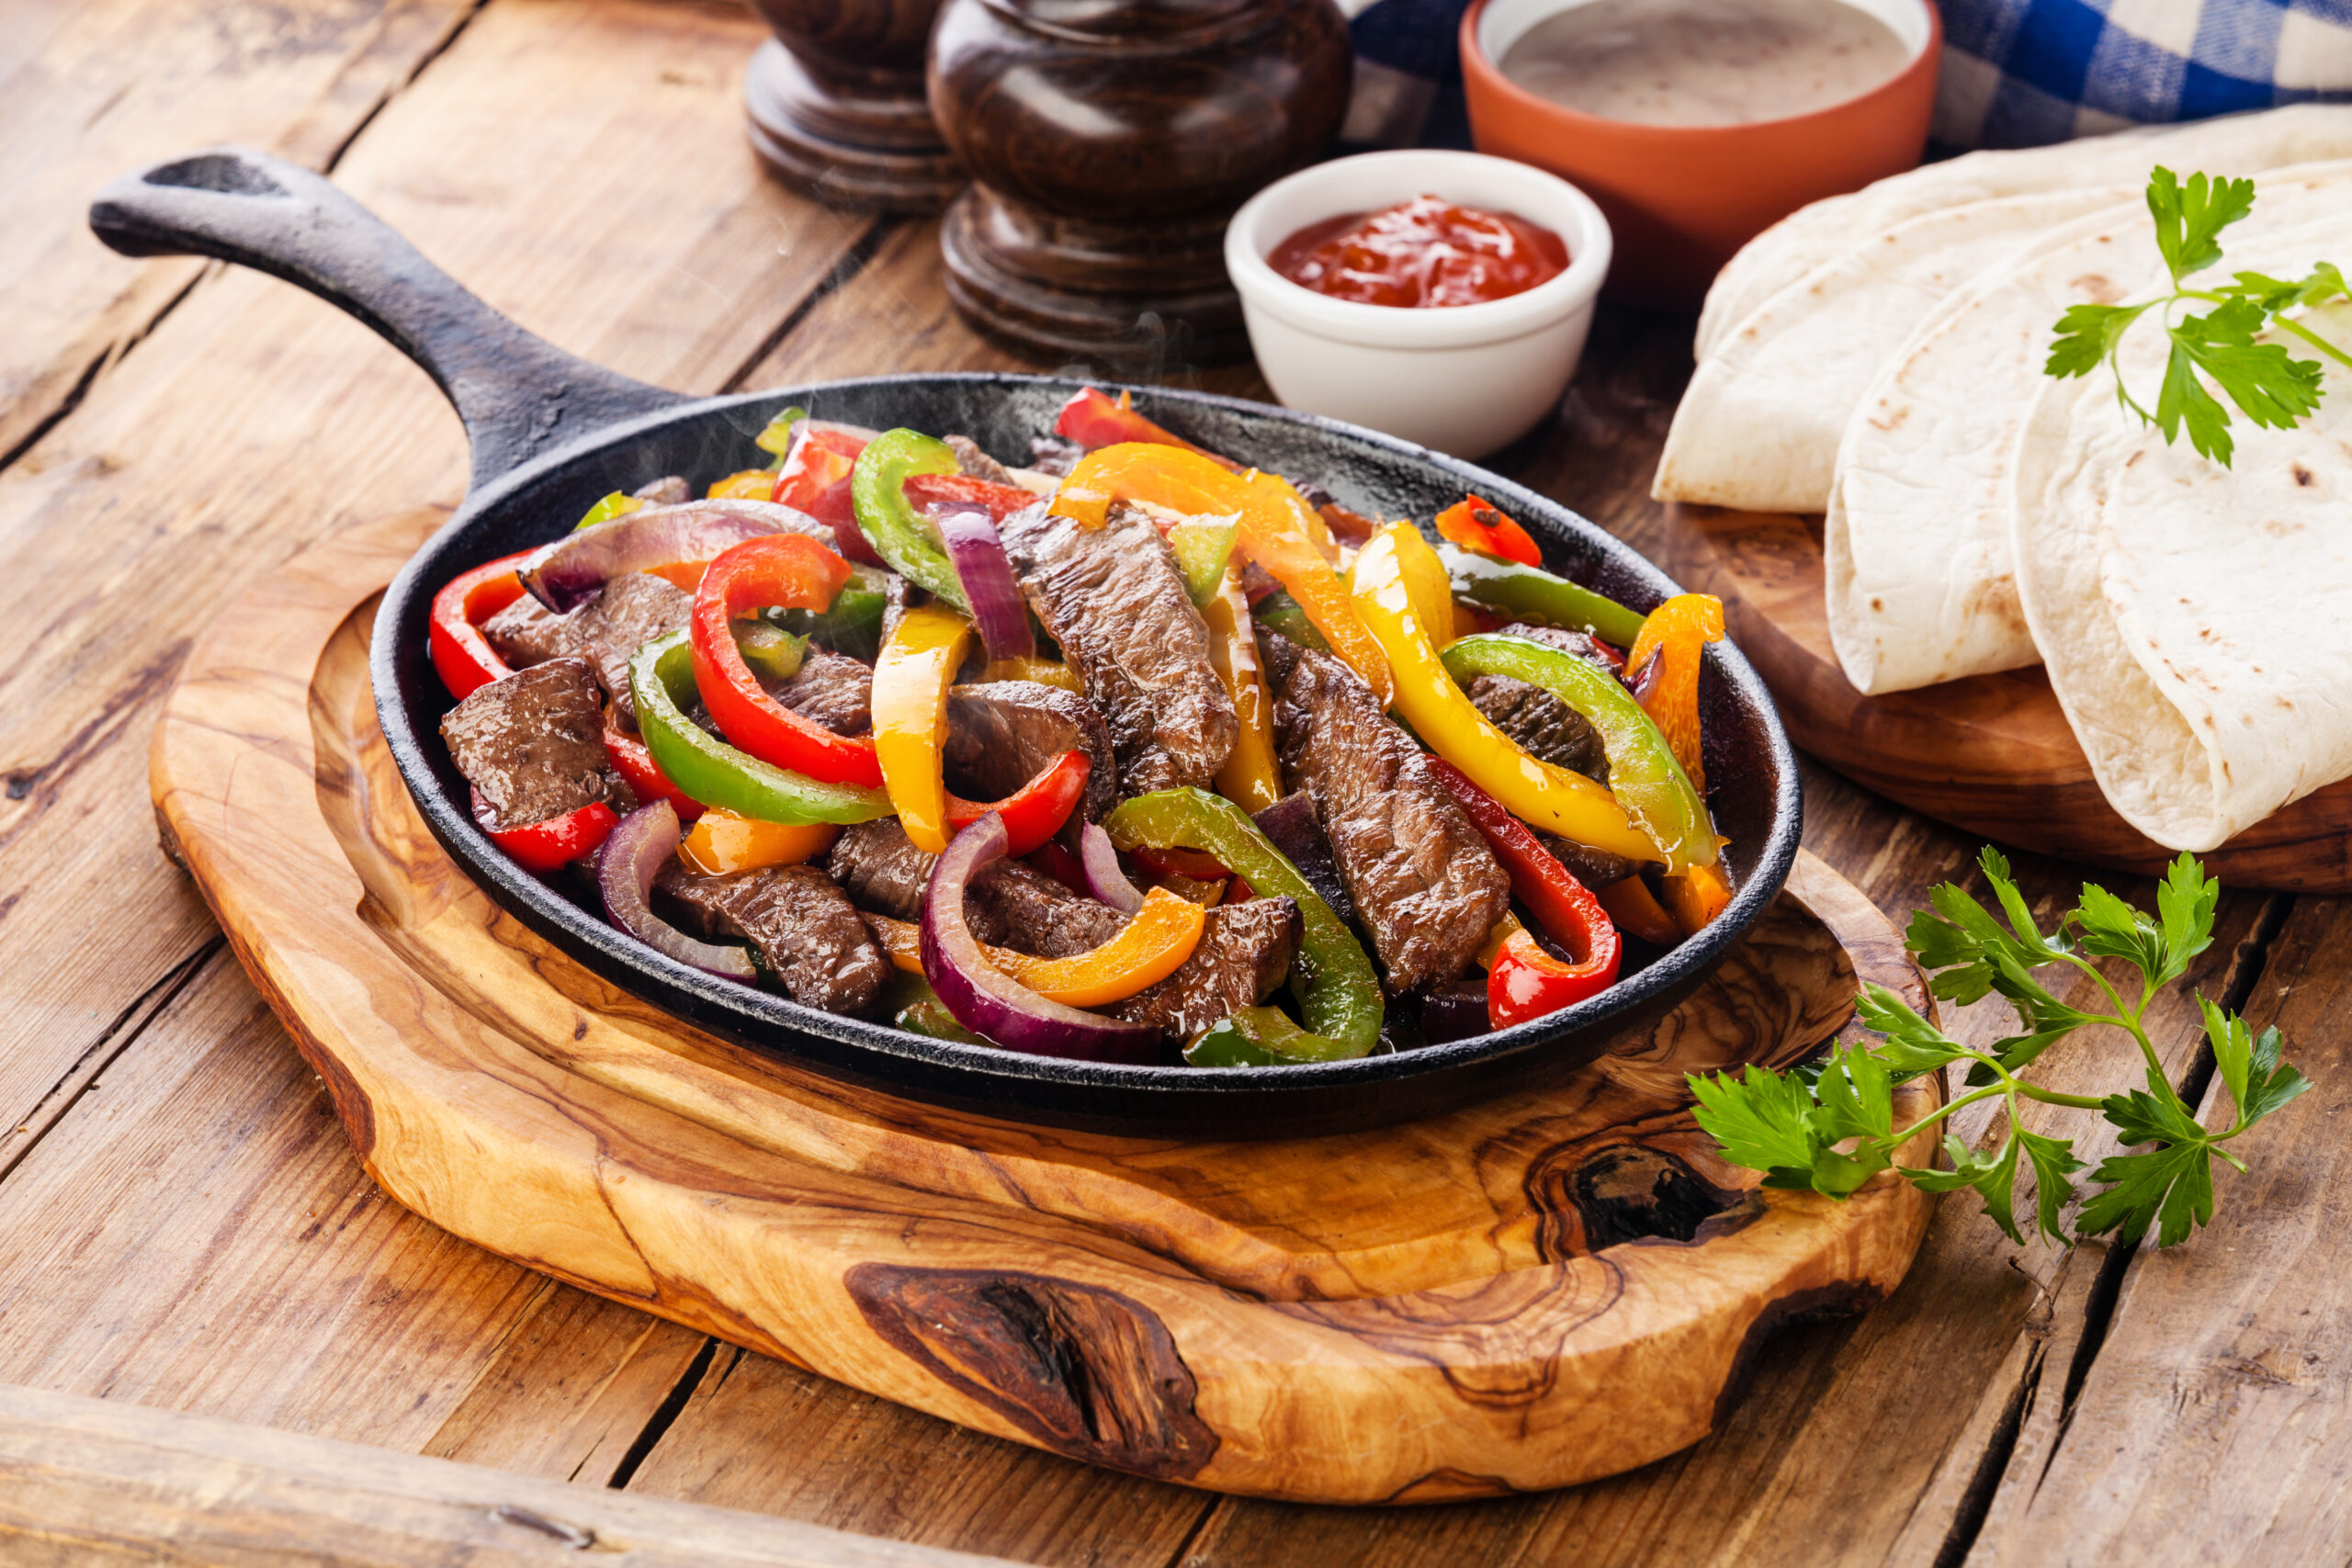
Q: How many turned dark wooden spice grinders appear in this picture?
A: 2